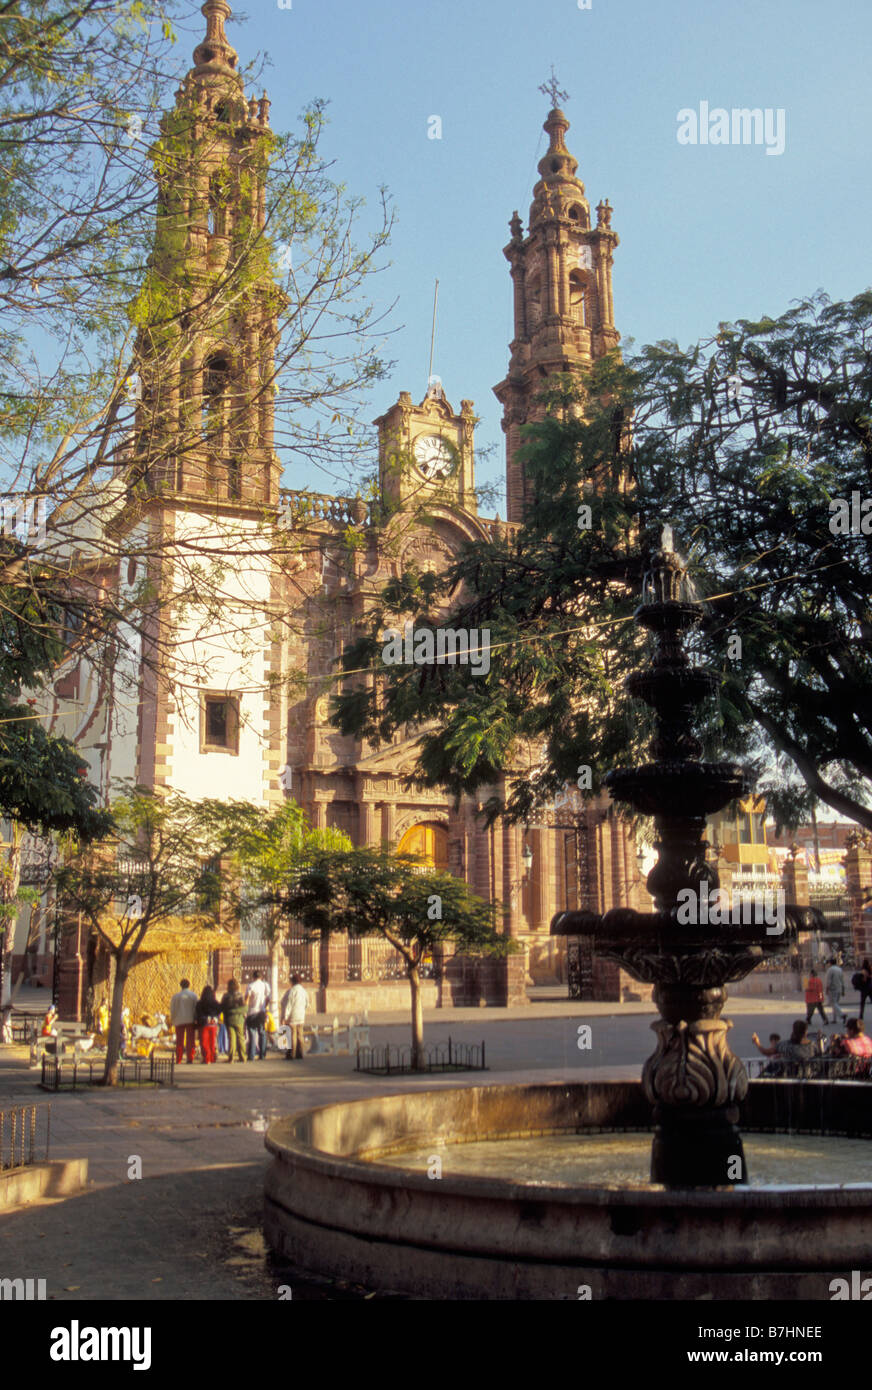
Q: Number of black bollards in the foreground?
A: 0